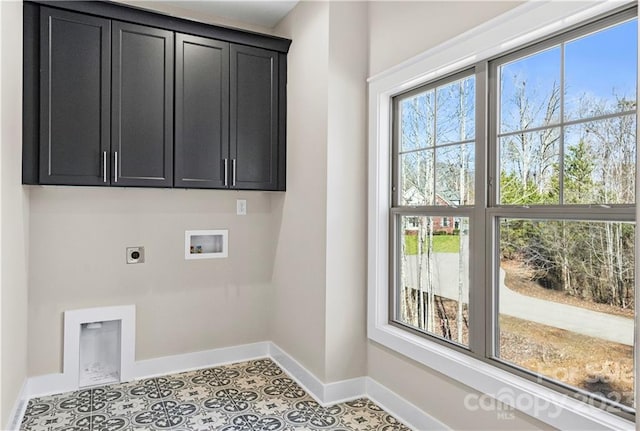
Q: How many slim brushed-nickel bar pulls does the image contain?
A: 4